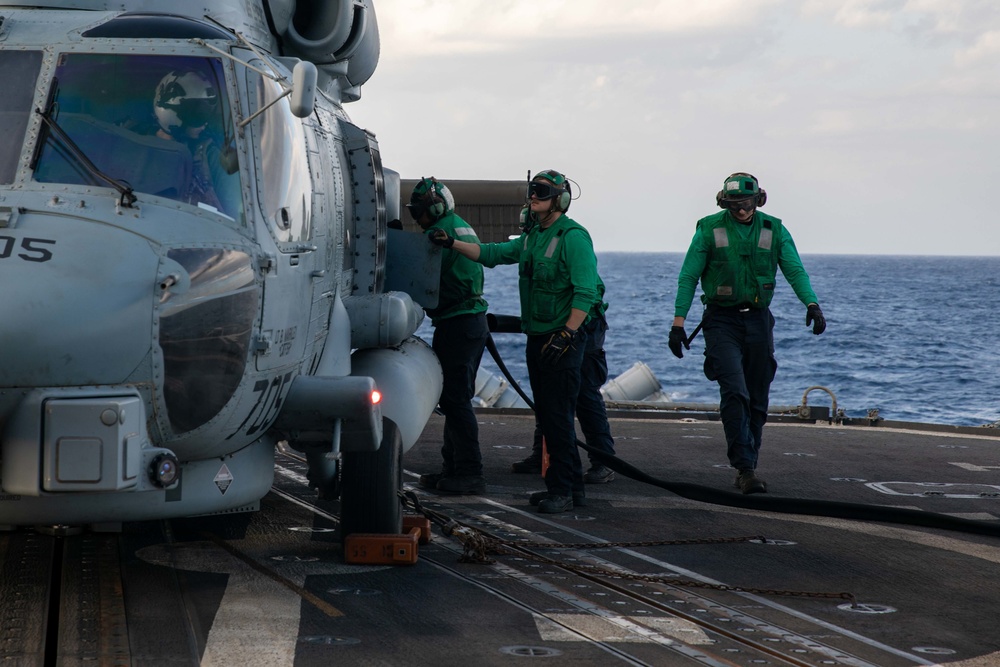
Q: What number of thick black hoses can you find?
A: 1